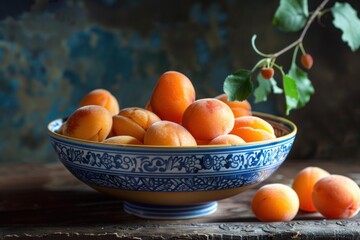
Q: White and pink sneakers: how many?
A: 0